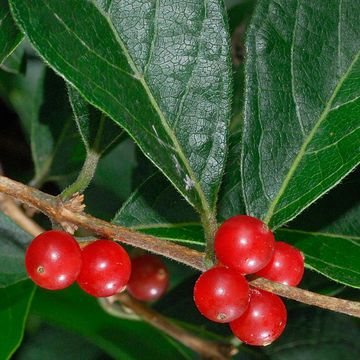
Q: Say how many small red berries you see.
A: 7